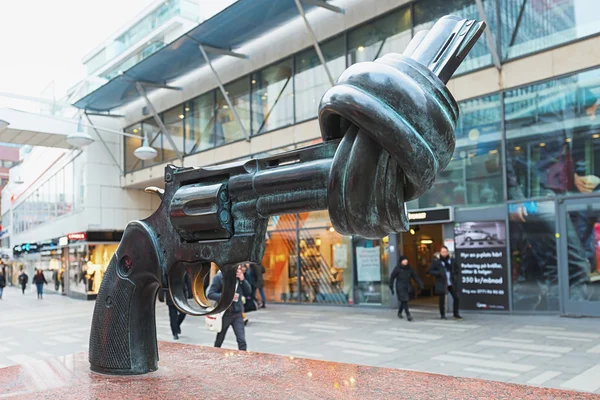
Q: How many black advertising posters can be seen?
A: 1